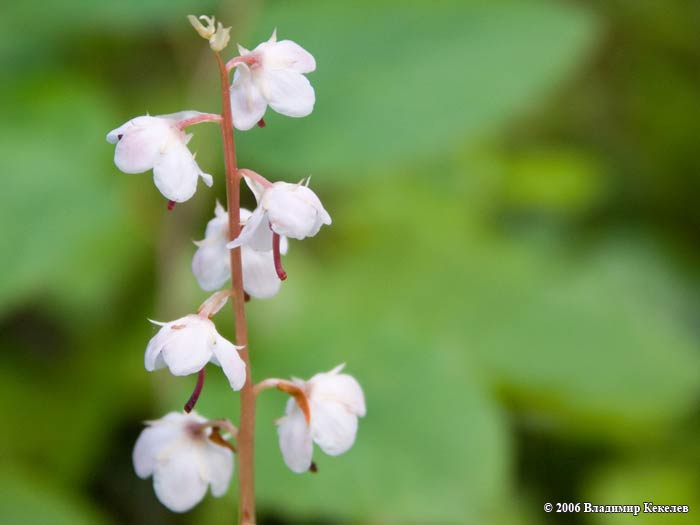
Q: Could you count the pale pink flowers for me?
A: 7